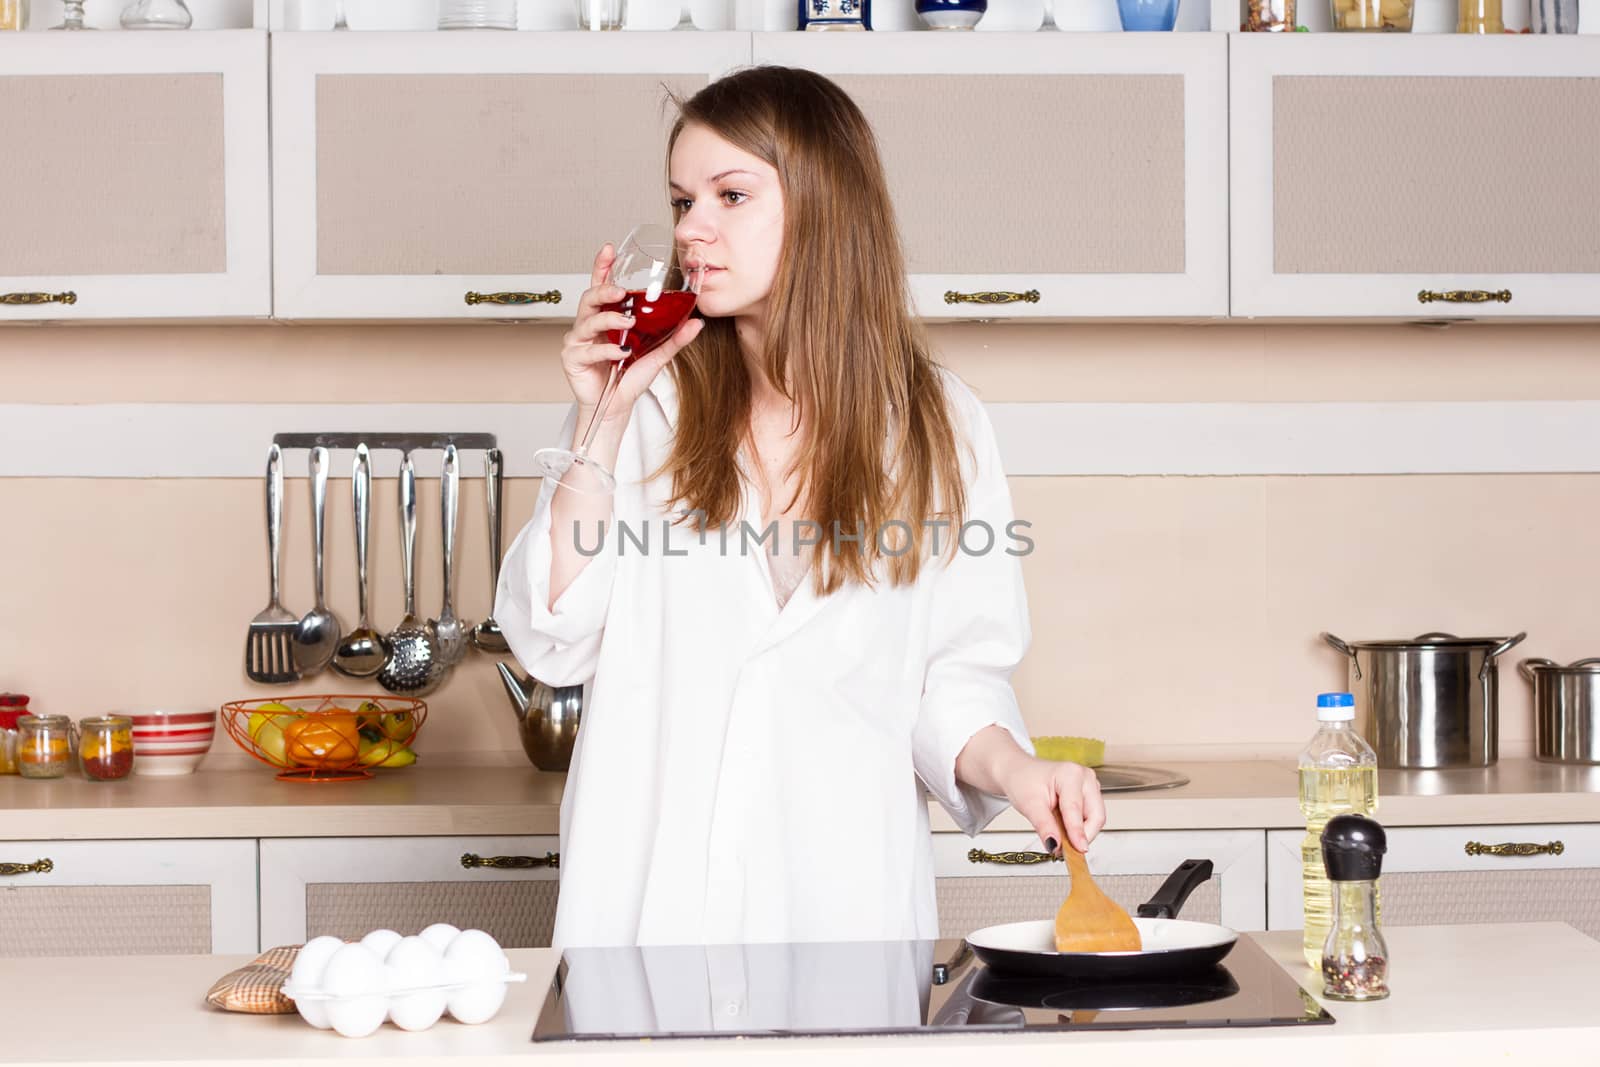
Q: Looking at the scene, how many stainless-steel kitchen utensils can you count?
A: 6